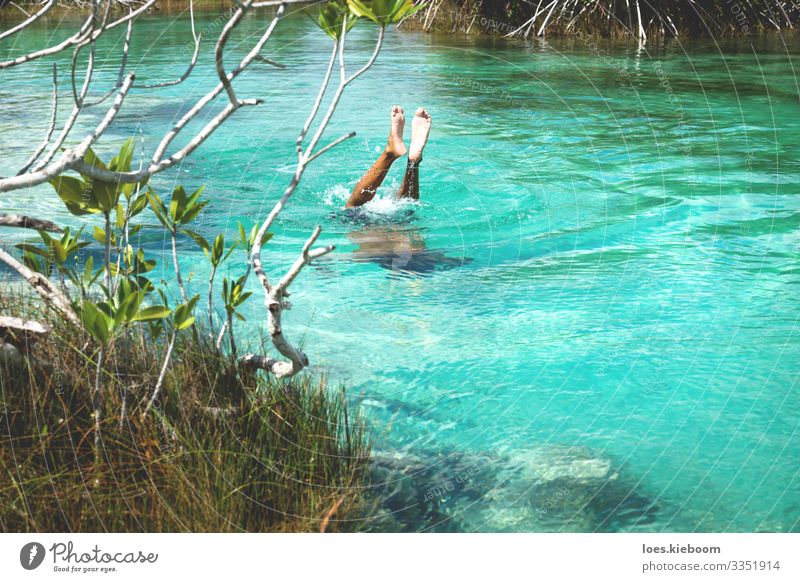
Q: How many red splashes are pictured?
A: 0